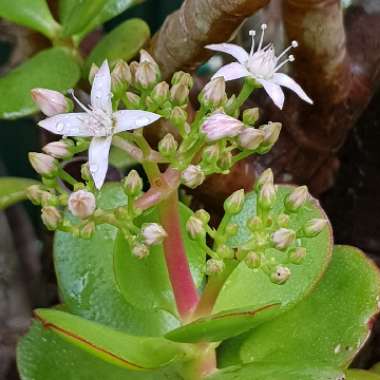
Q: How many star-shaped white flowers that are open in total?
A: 2